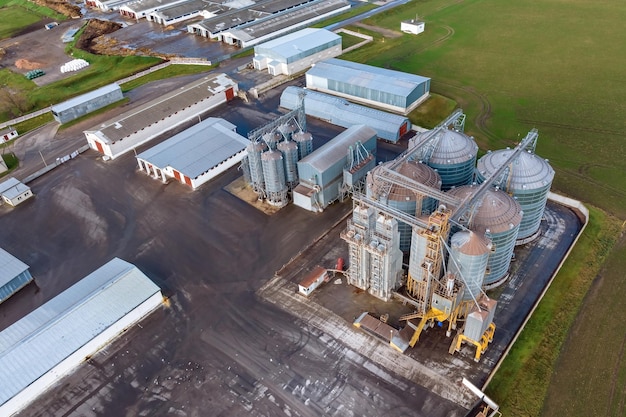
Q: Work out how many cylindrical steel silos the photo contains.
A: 12